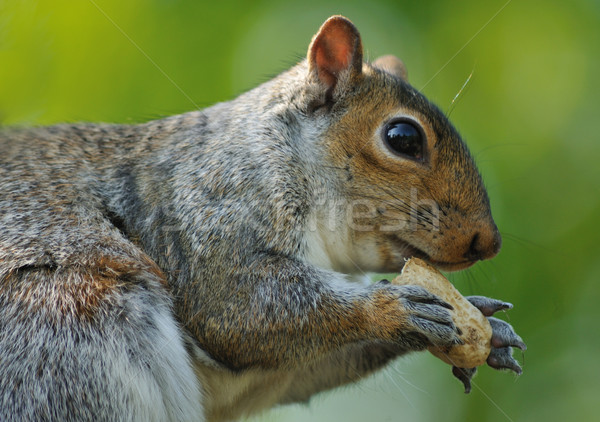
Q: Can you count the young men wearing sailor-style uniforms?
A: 0